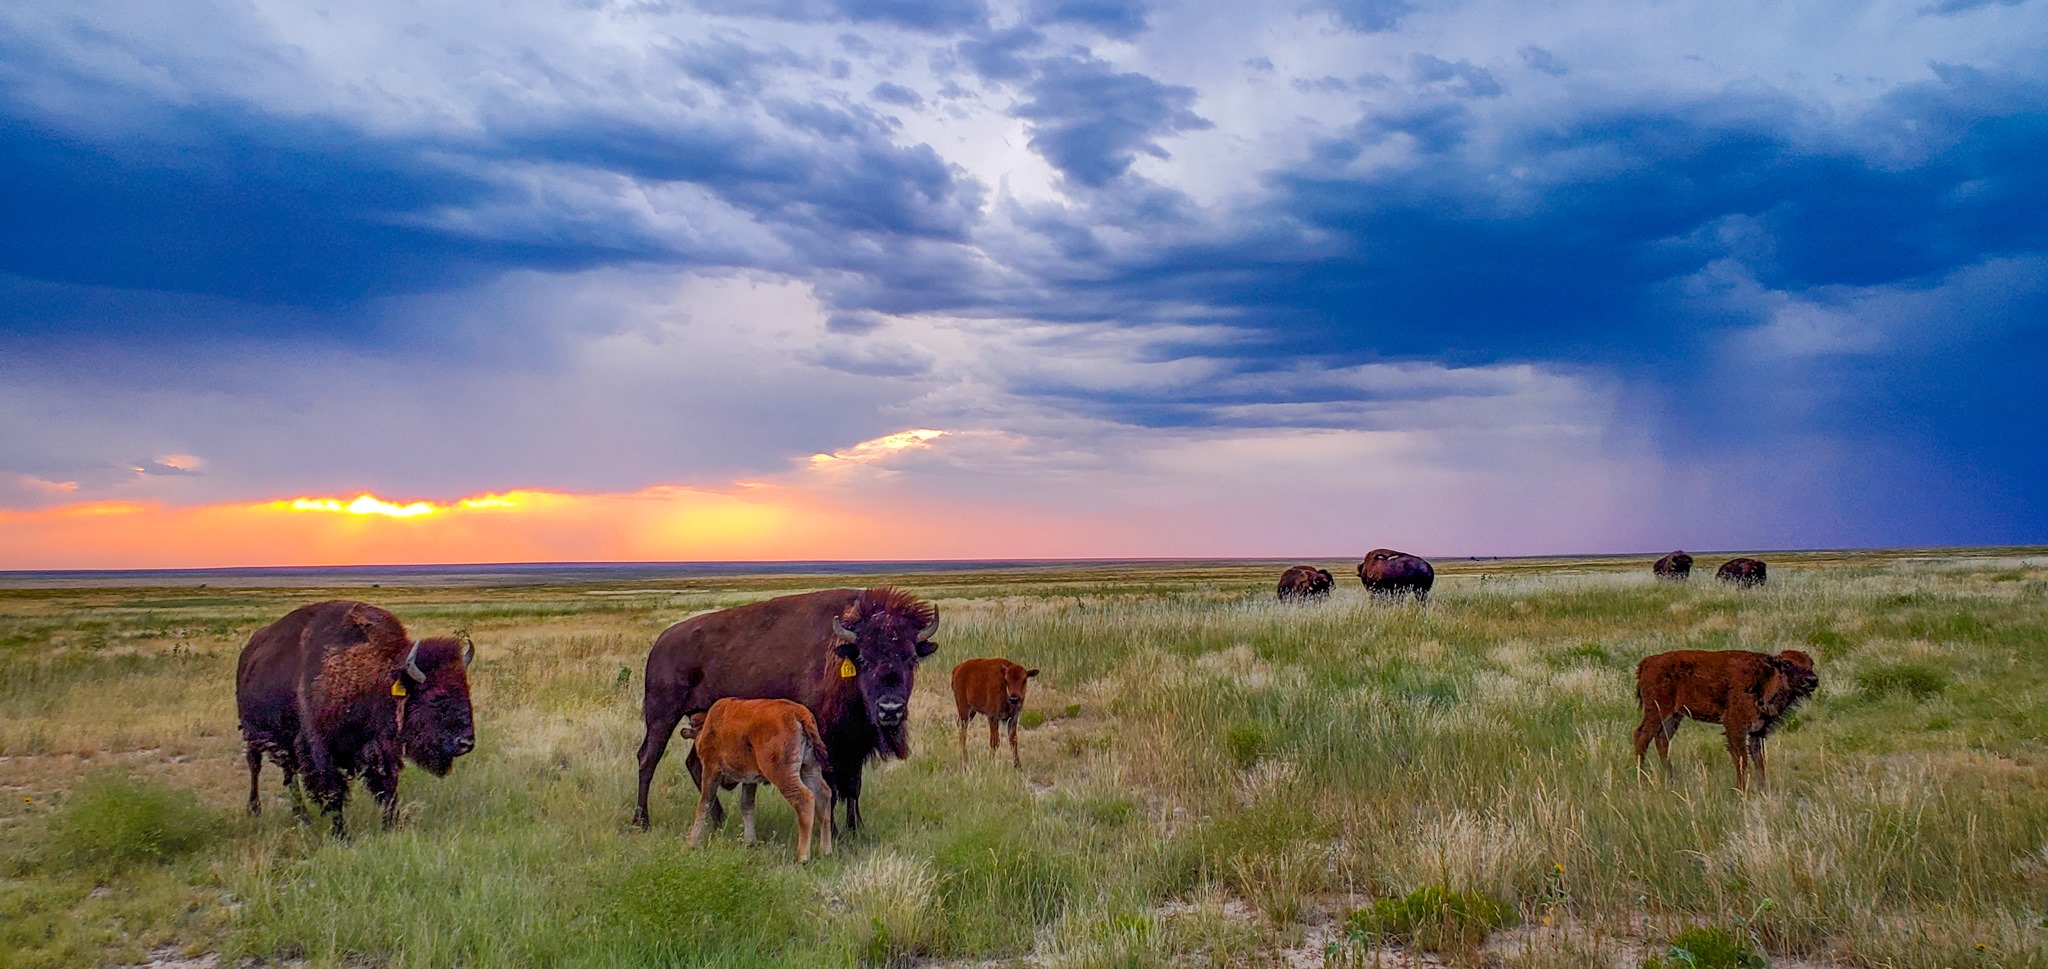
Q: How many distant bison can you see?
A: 4